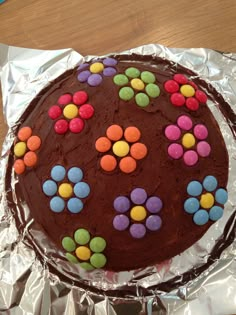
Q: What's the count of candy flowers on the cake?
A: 11